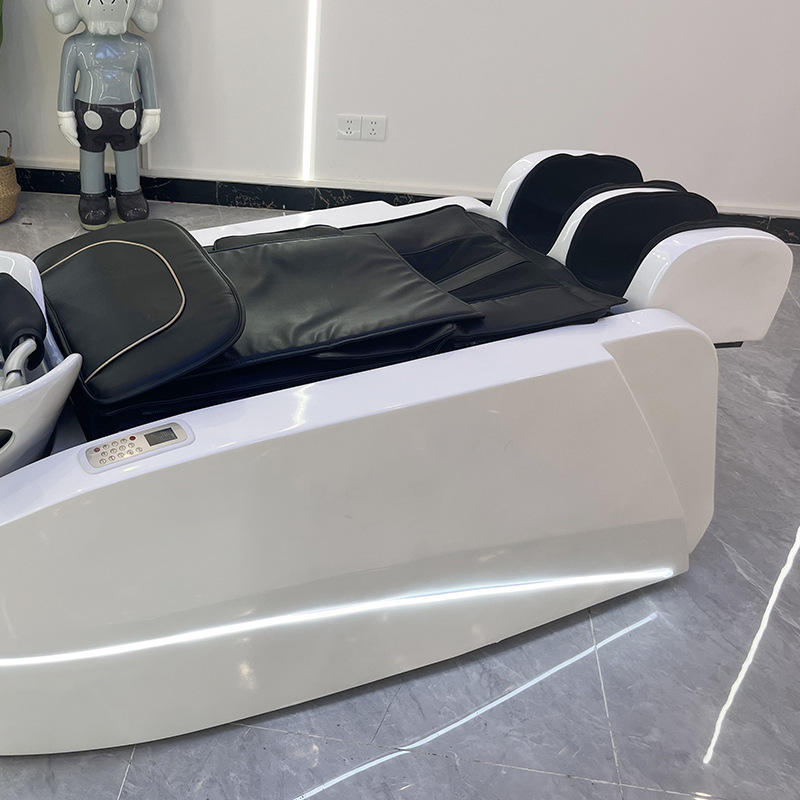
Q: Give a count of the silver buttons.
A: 12